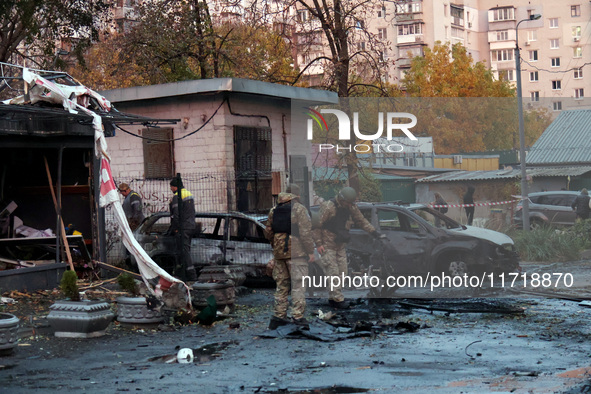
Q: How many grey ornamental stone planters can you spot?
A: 5